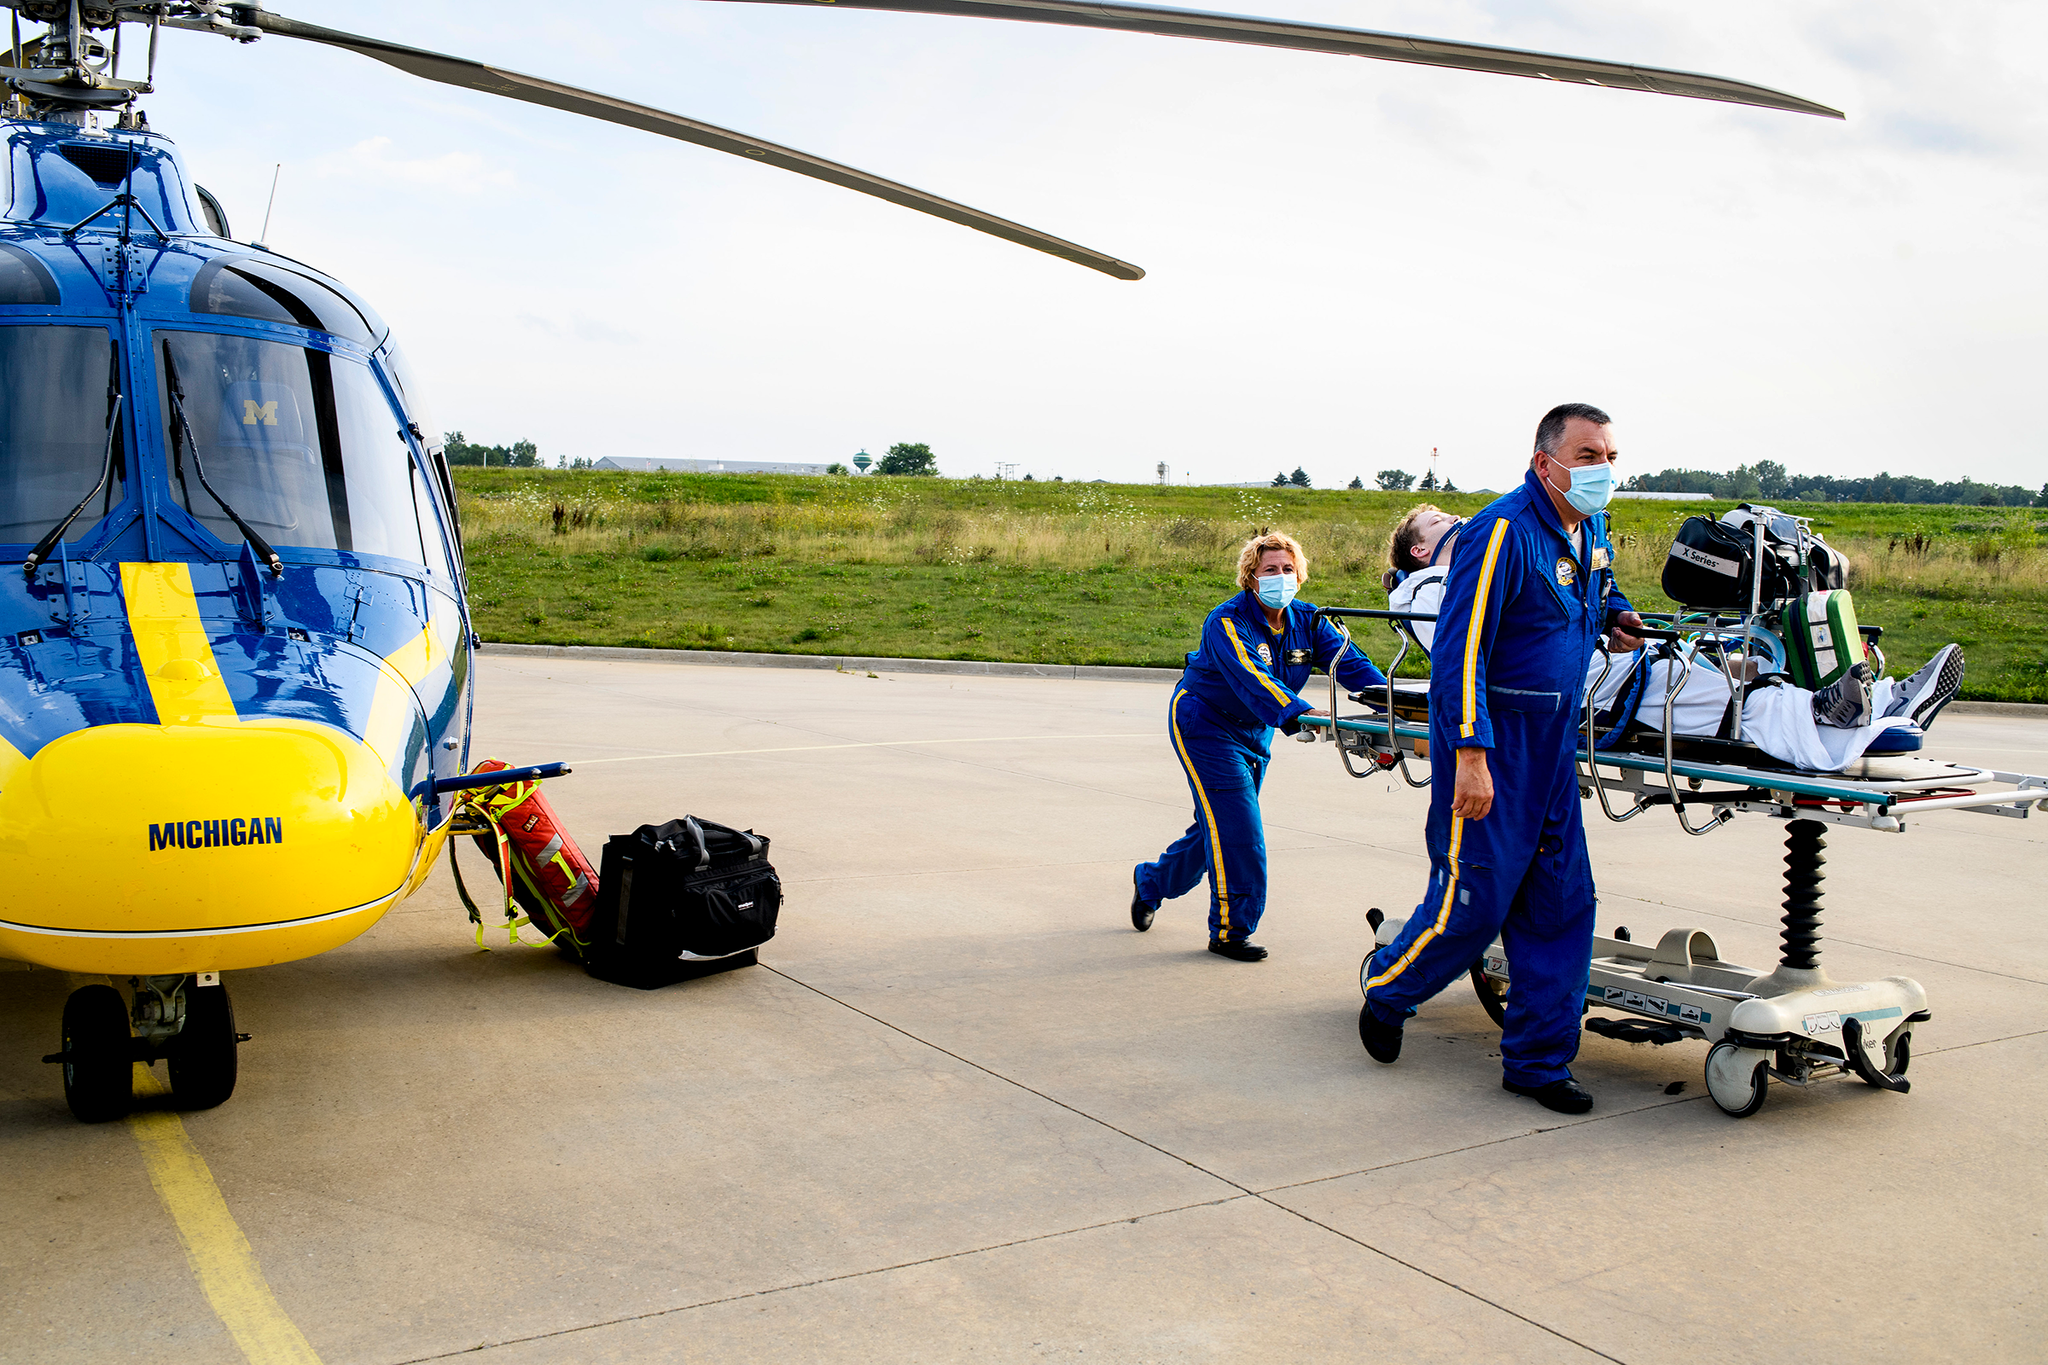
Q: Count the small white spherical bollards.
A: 0